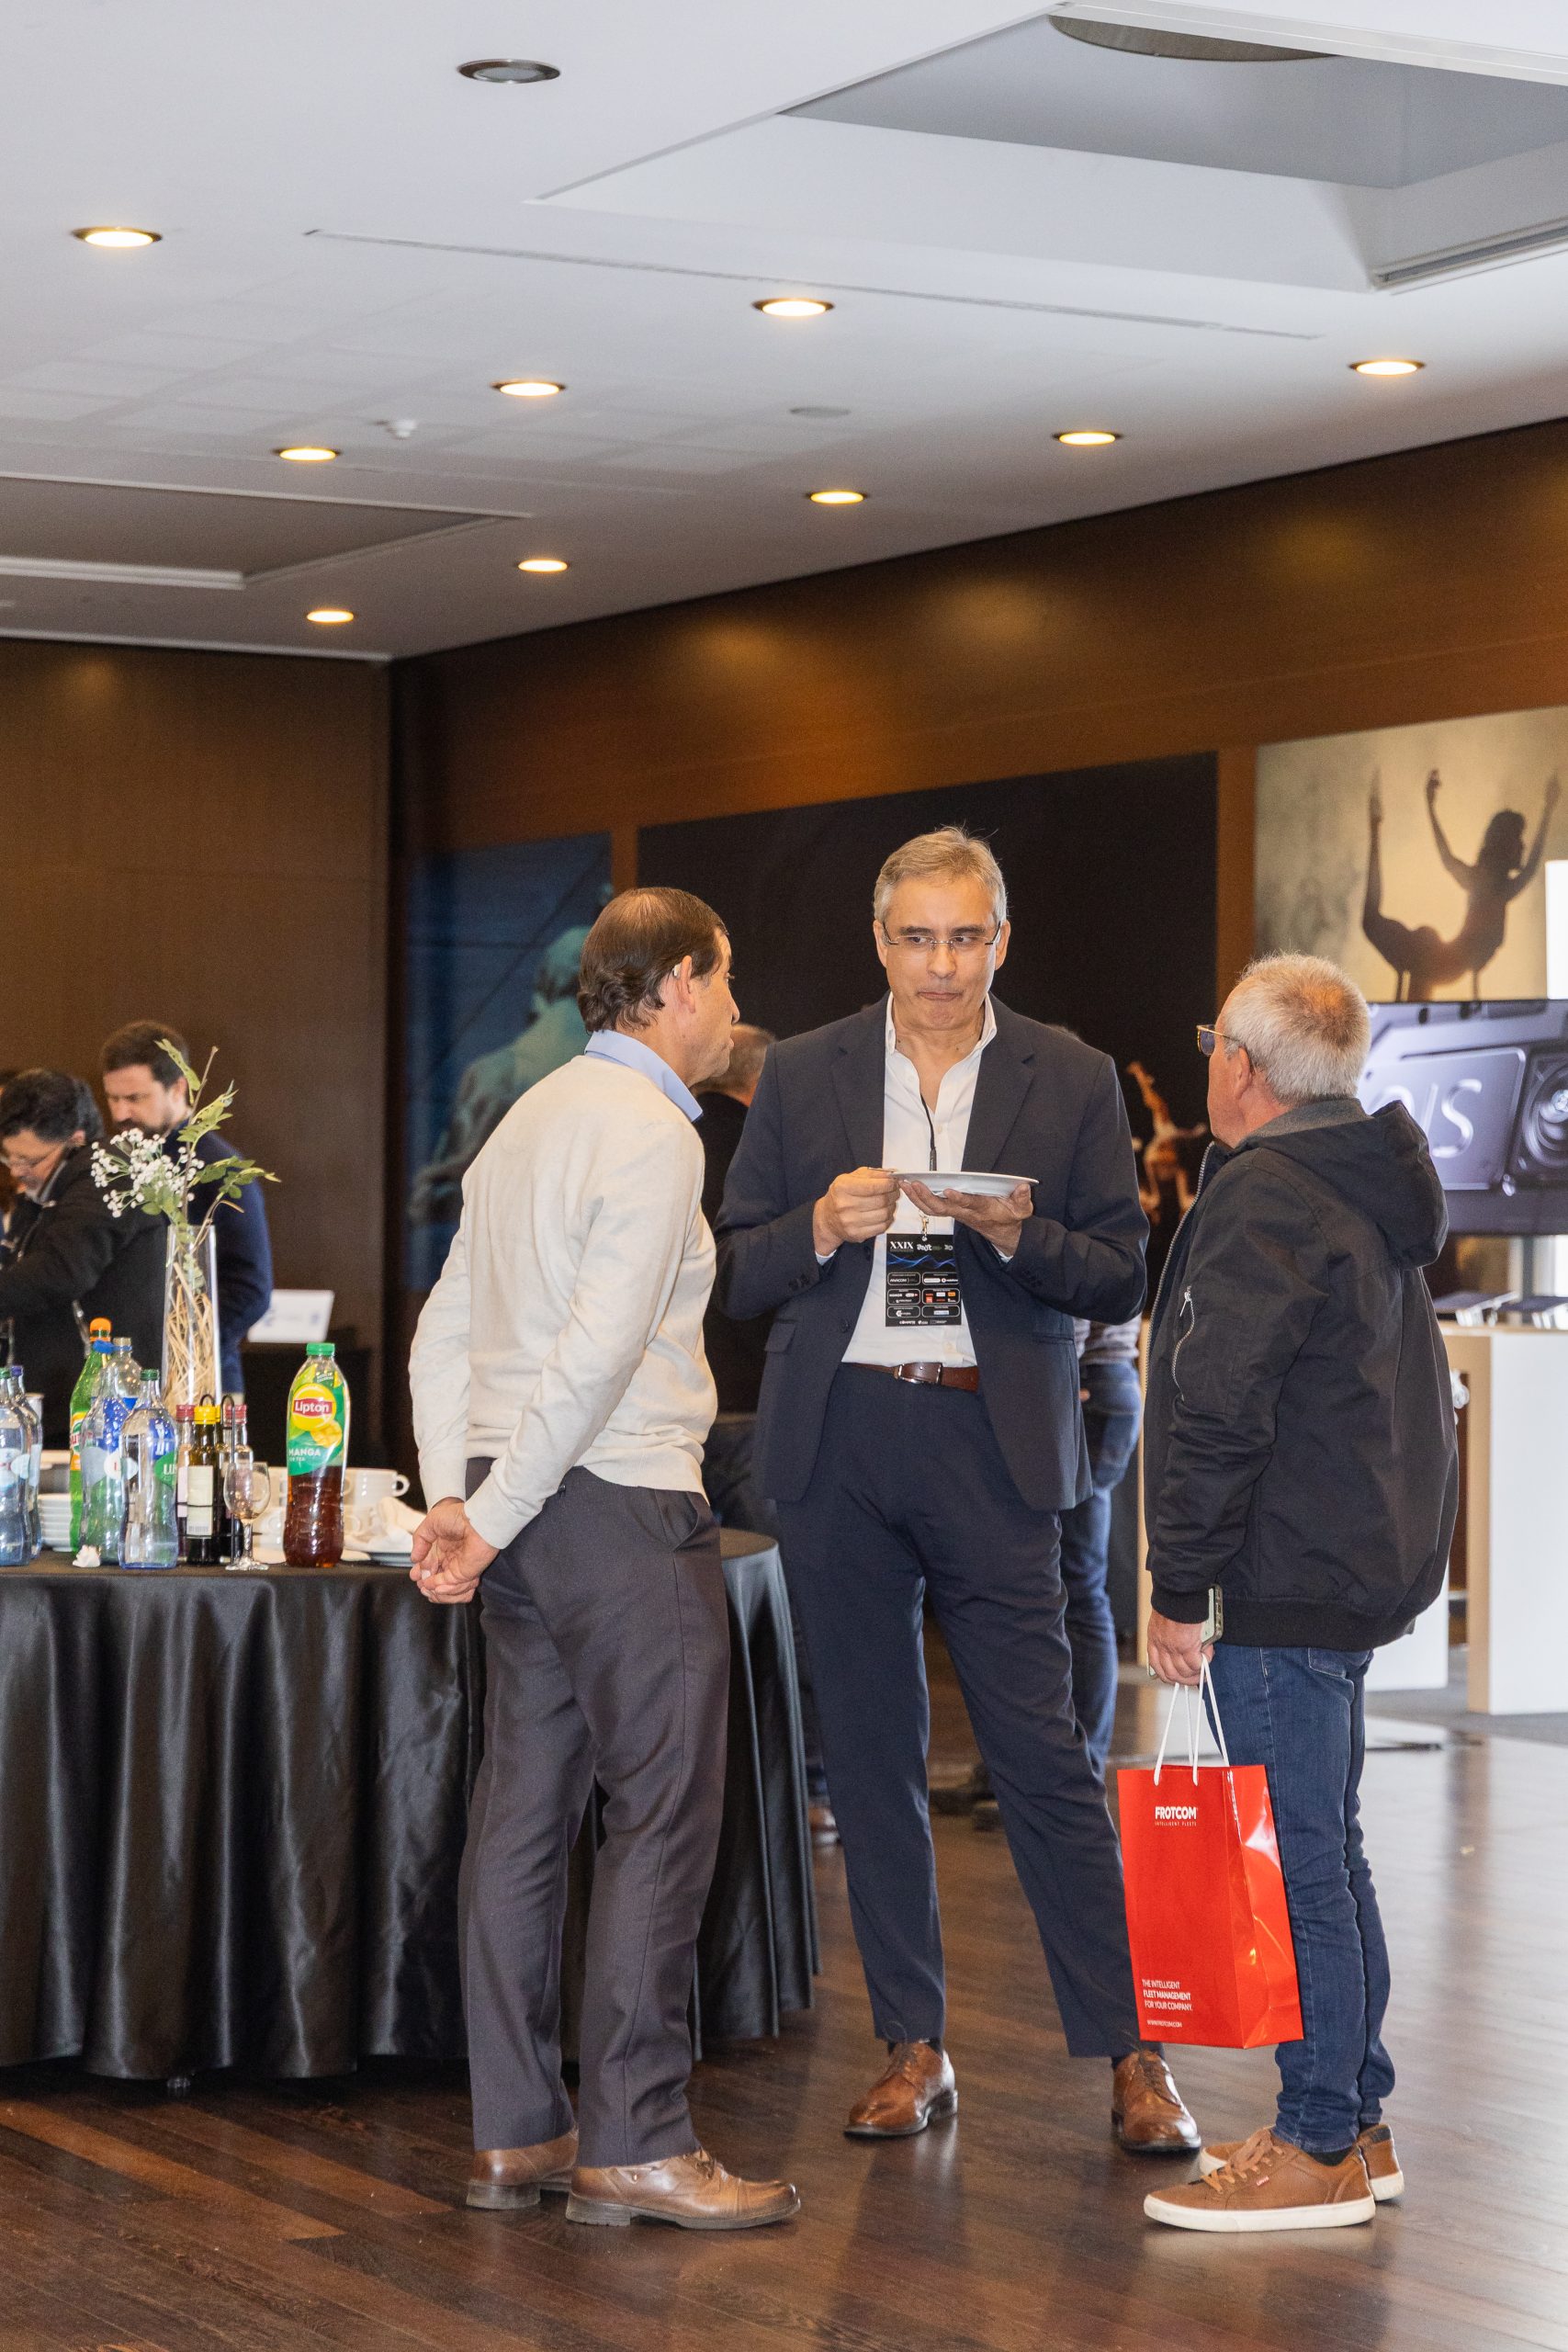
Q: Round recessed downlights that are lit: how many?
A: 9